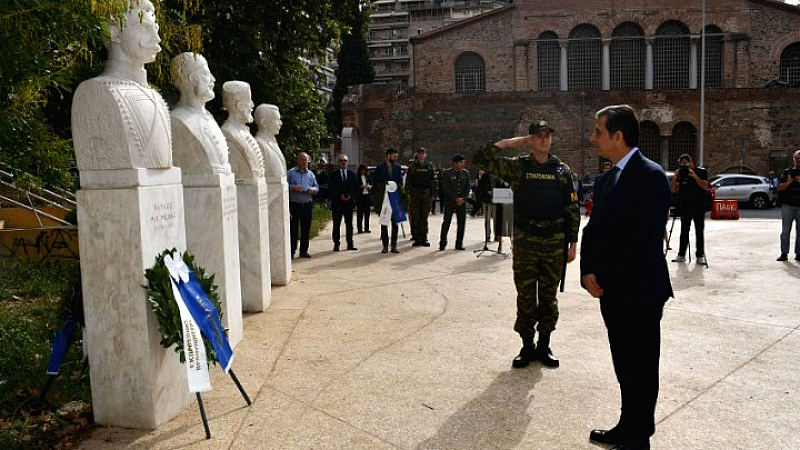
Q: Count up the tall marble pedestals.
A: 4